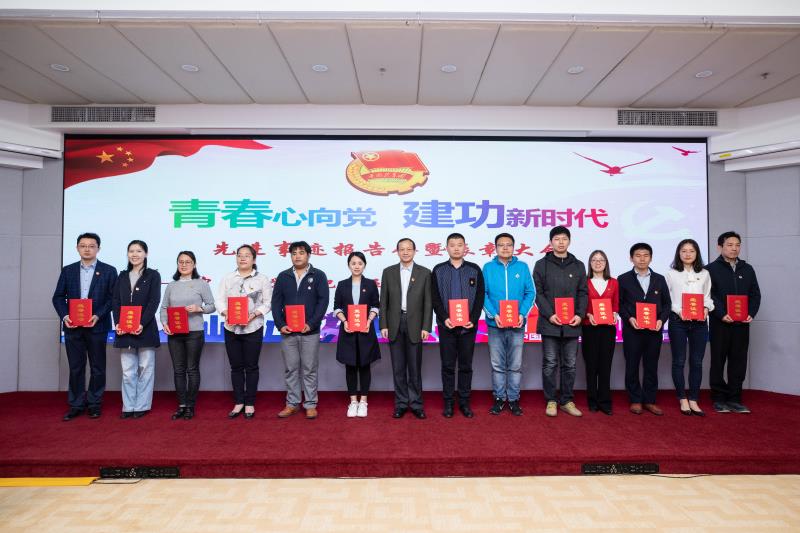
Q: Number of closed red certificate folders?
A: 13